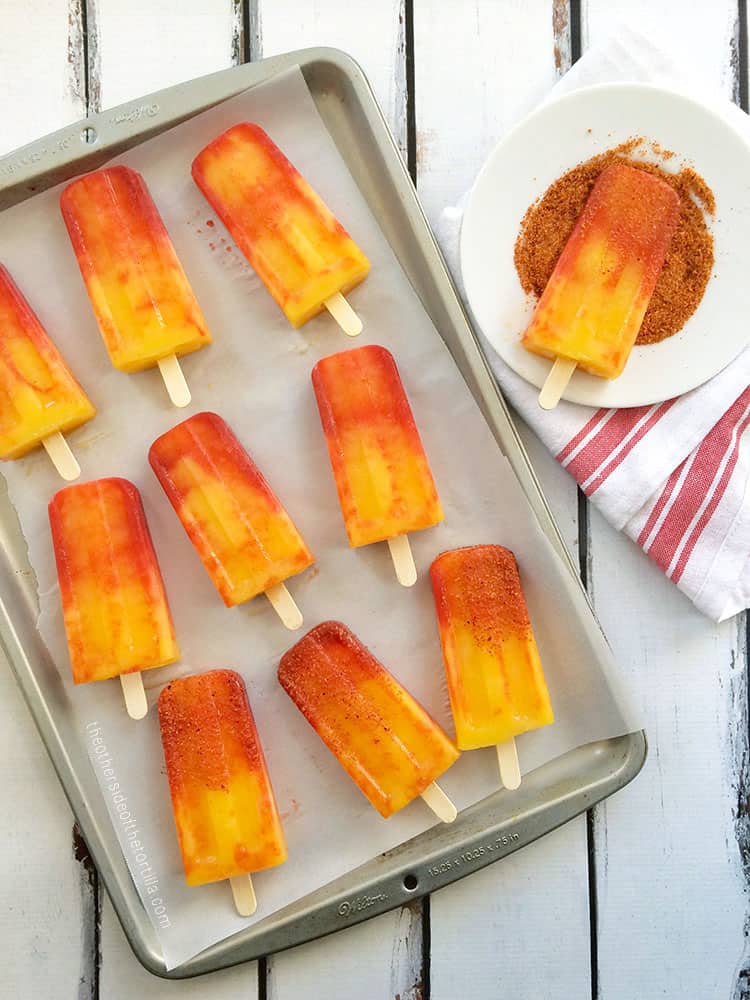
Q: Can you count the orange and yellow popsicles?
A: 10